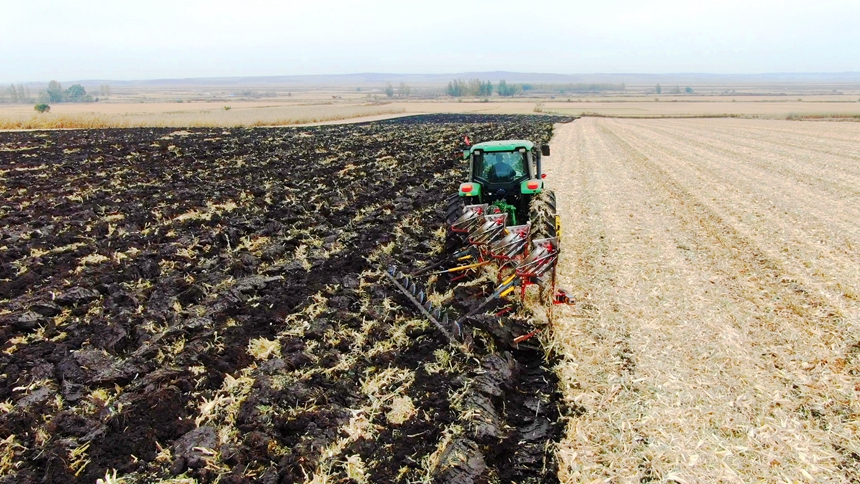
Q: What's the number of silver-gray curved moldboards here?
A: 4